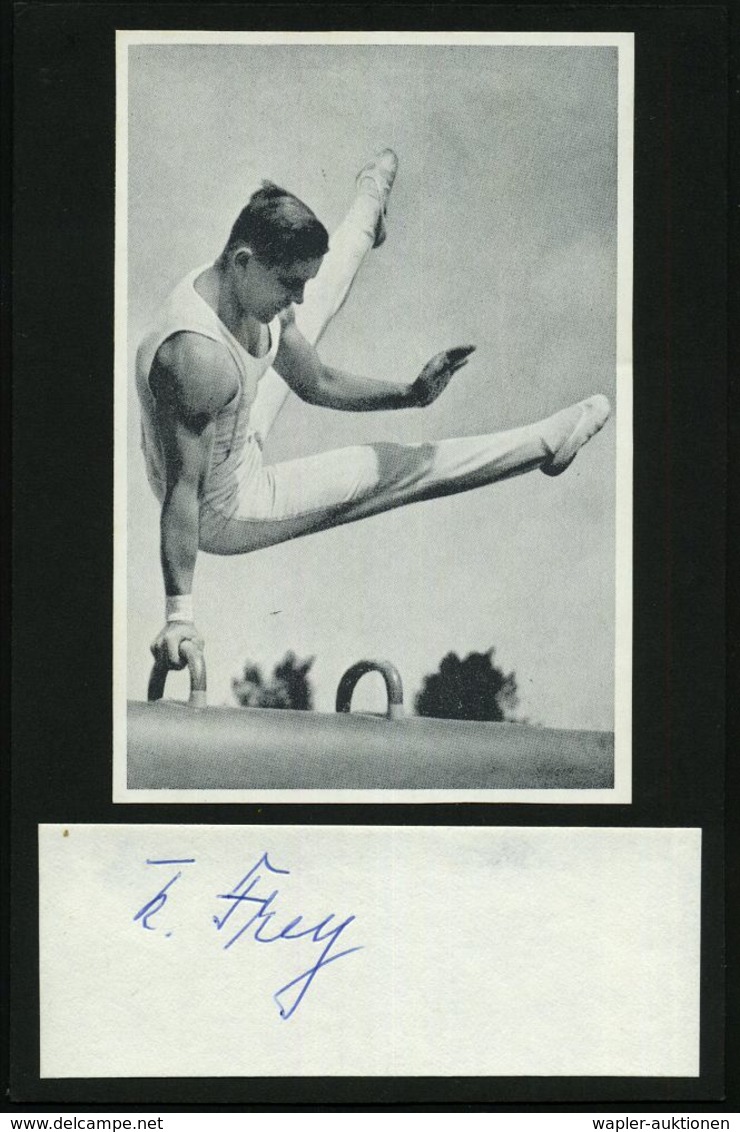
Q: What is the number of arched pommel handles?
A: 2